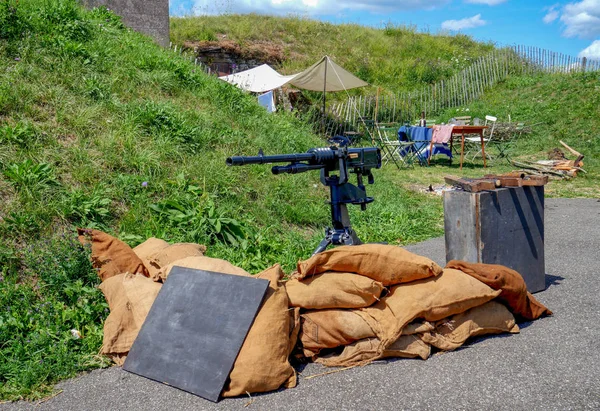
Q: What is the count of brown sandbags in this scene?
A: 13